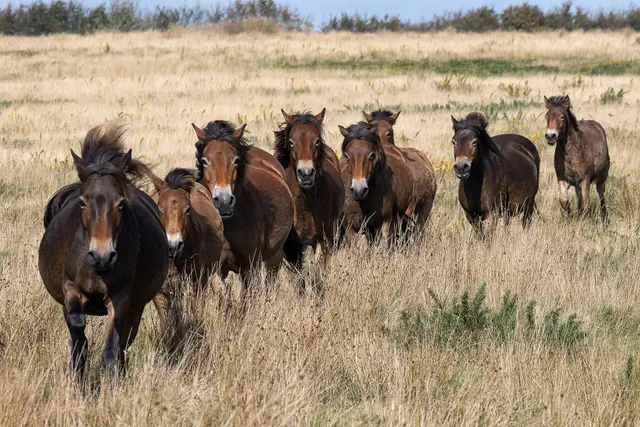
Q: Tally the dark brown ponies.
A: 2